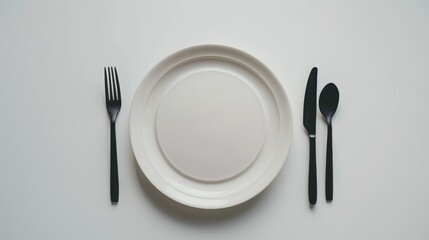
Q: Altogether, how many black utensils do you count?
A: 3